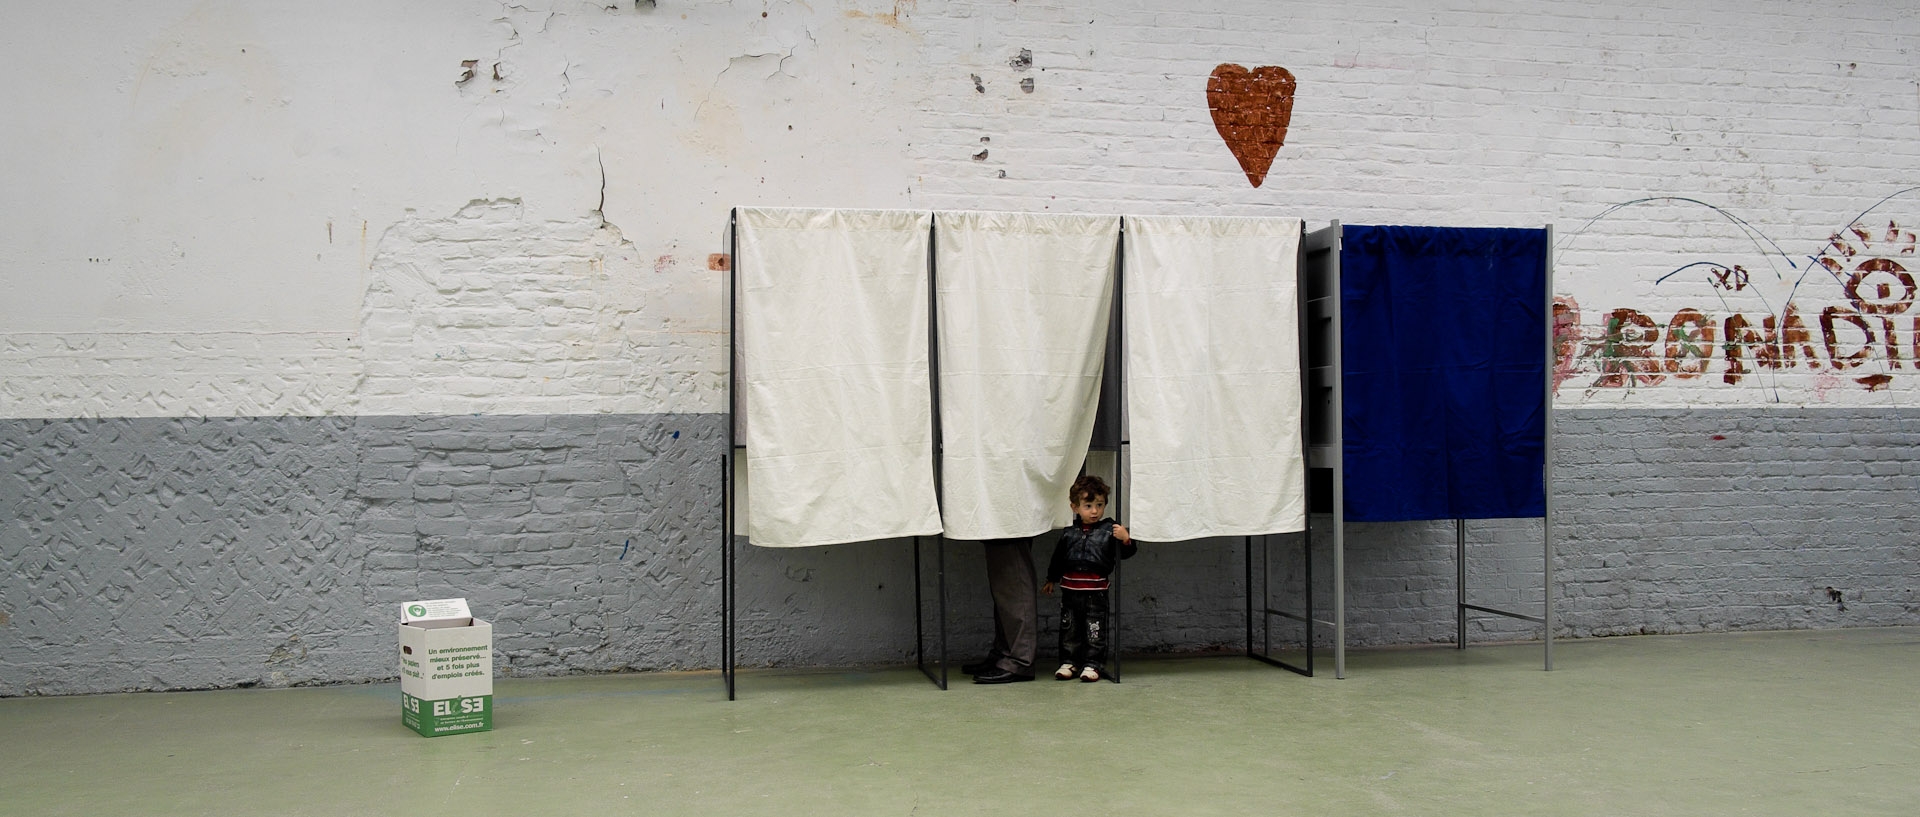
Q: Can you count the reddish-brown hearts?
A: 1